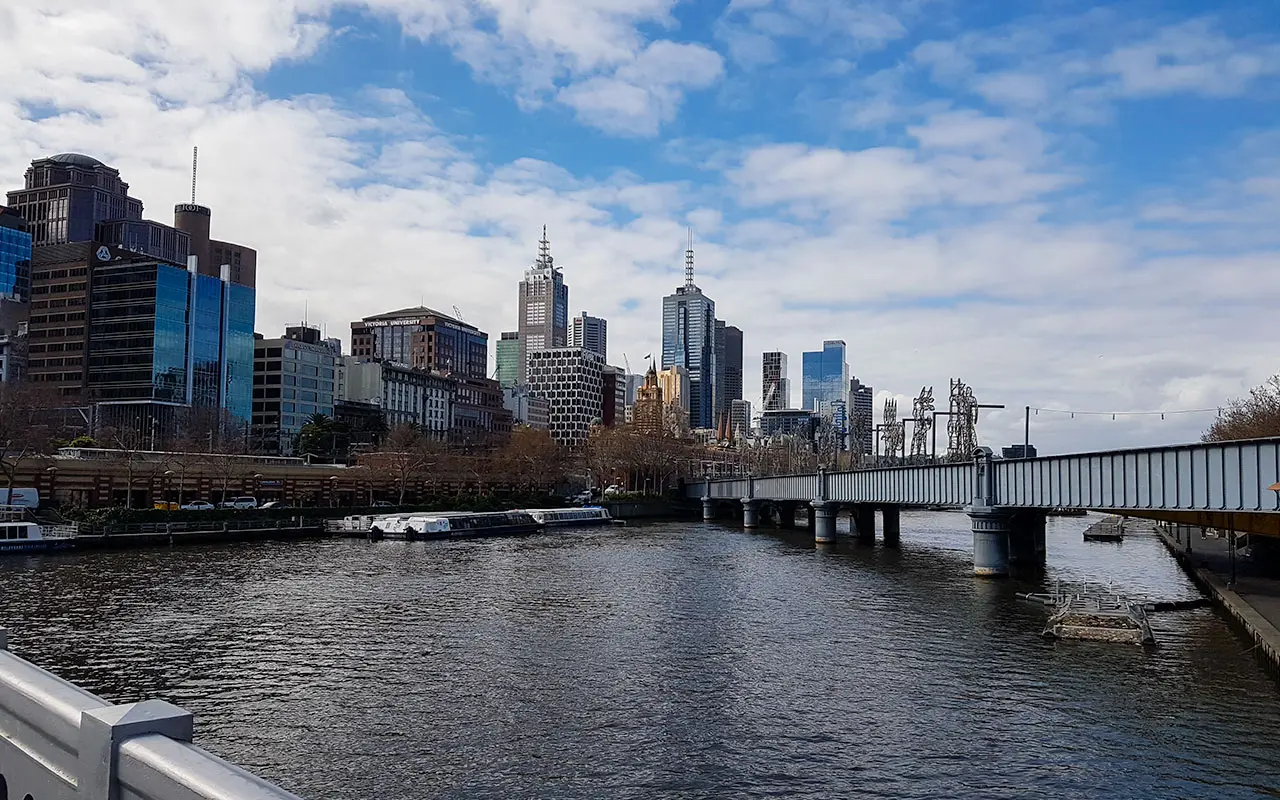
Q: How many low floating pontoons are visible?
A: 2